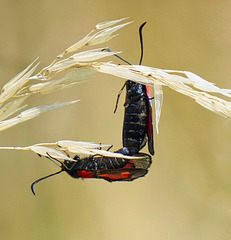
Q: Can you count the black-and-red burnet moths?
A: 2